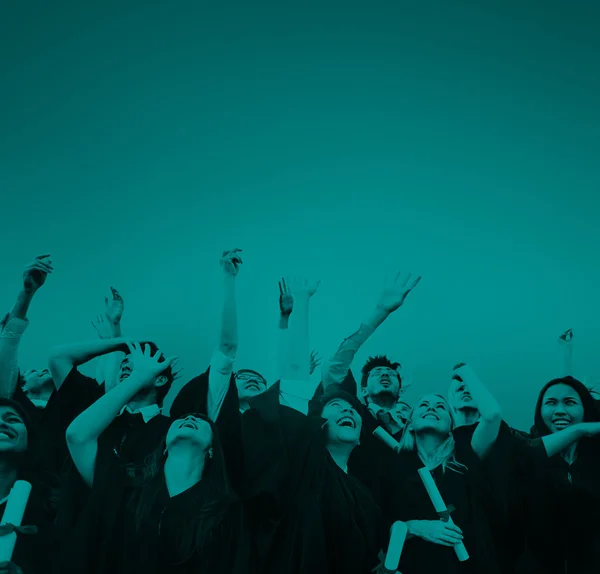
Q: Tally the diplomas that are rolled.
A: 4